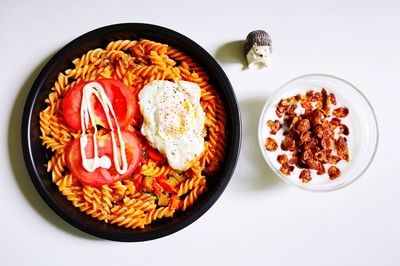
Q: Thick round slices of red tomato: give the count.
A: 2